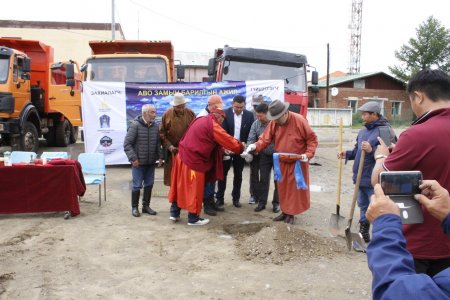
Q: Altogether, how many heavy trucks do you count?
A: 3